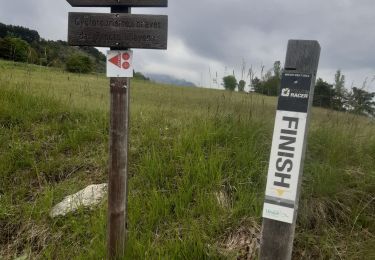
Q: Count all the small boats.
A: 0